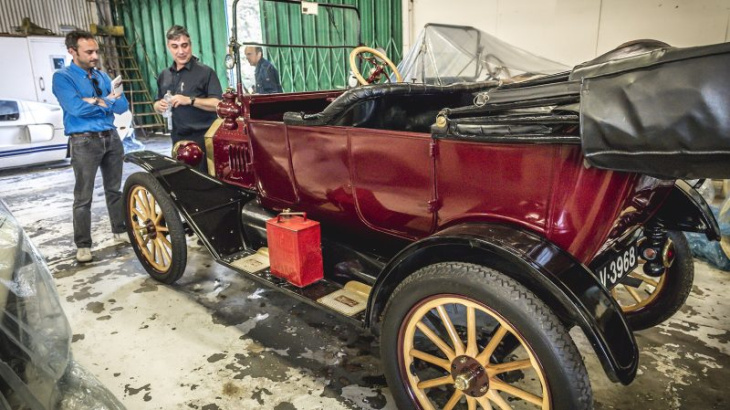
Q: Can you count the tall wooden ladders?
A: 1